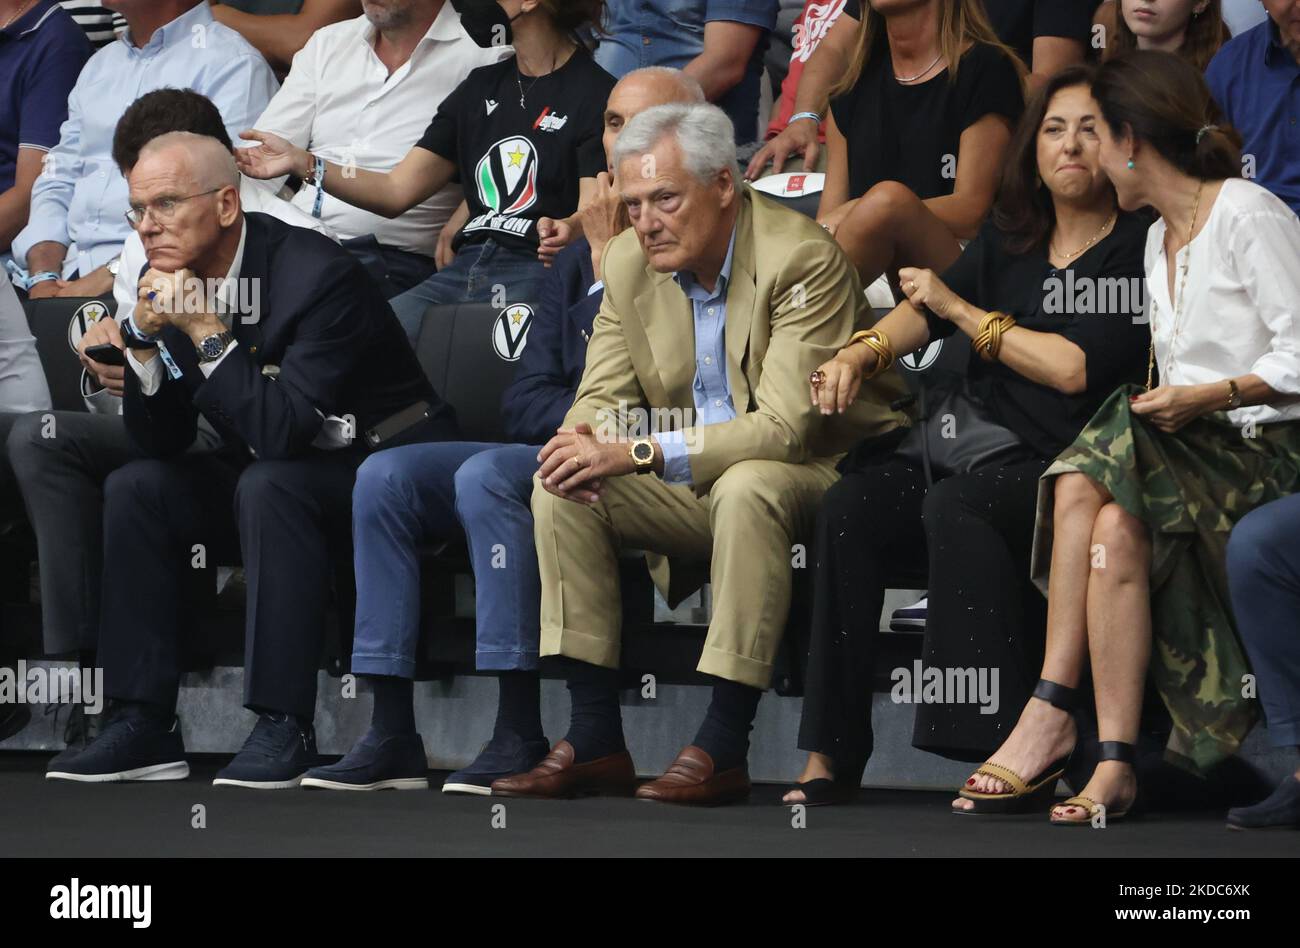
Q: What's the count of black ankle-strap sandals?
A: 2